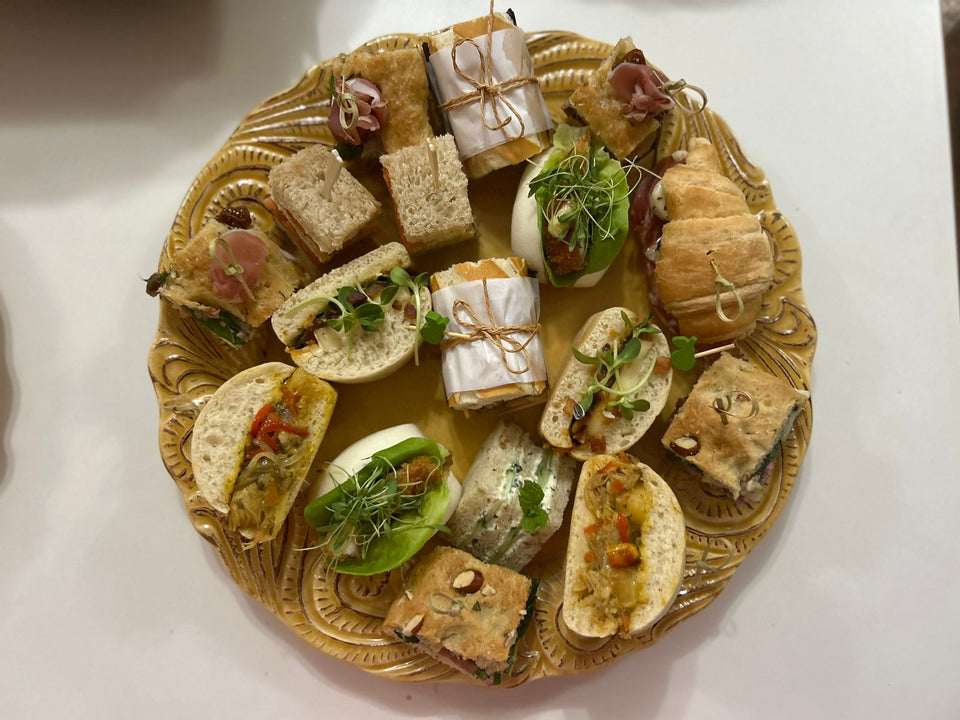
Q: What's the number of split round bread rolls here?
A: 4